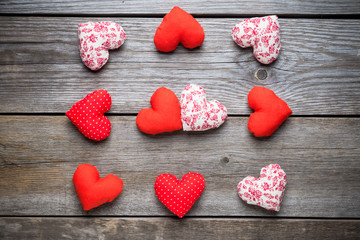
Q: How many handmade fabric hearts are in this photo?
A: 10